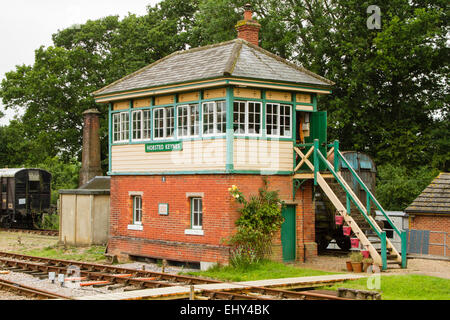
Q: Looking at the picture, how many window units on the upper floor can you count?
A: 7